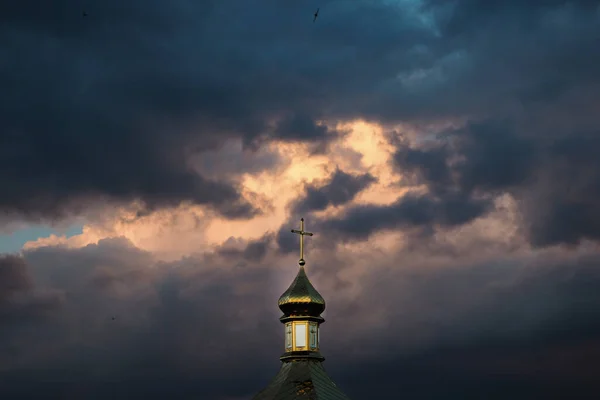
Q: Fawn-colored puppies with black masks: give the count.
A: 0